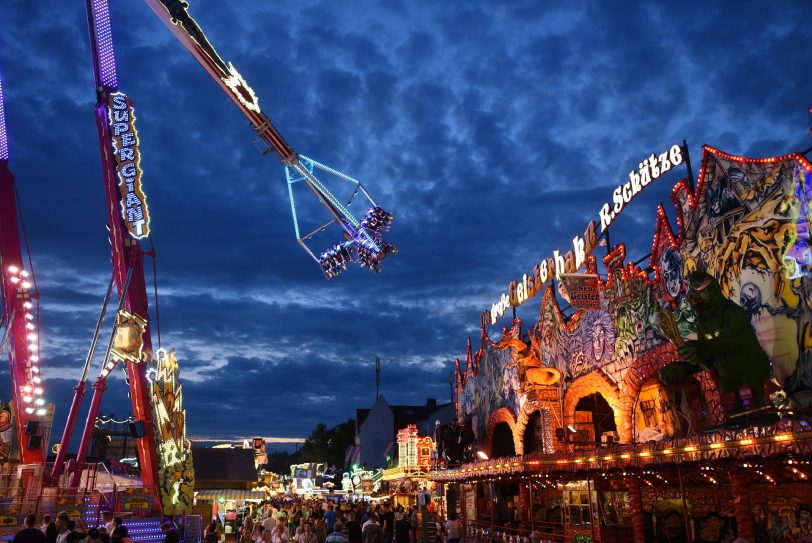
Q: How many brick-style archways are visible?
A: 4